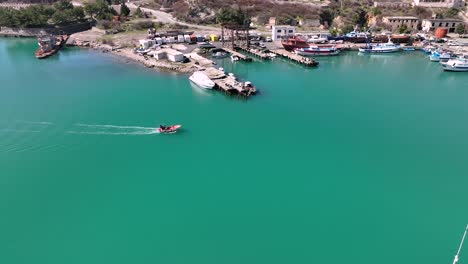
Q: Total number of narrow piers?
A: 3